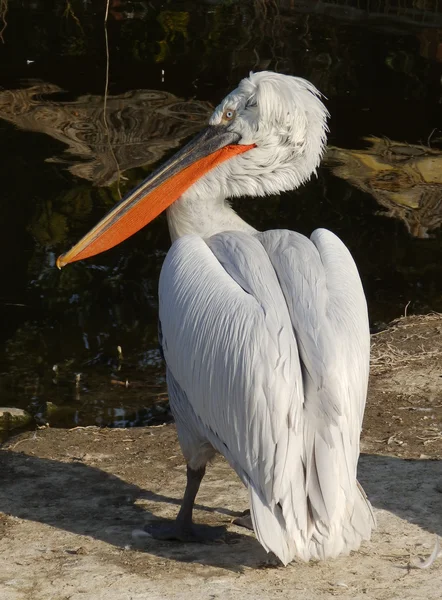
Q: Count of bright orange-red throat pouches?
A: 1